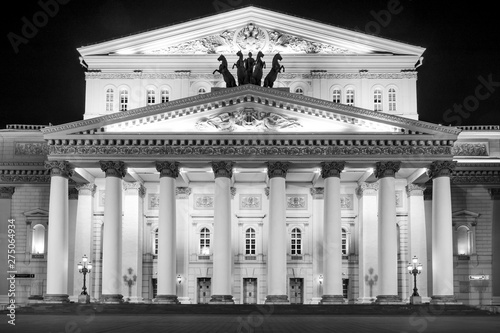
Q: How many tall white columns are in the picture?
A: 8